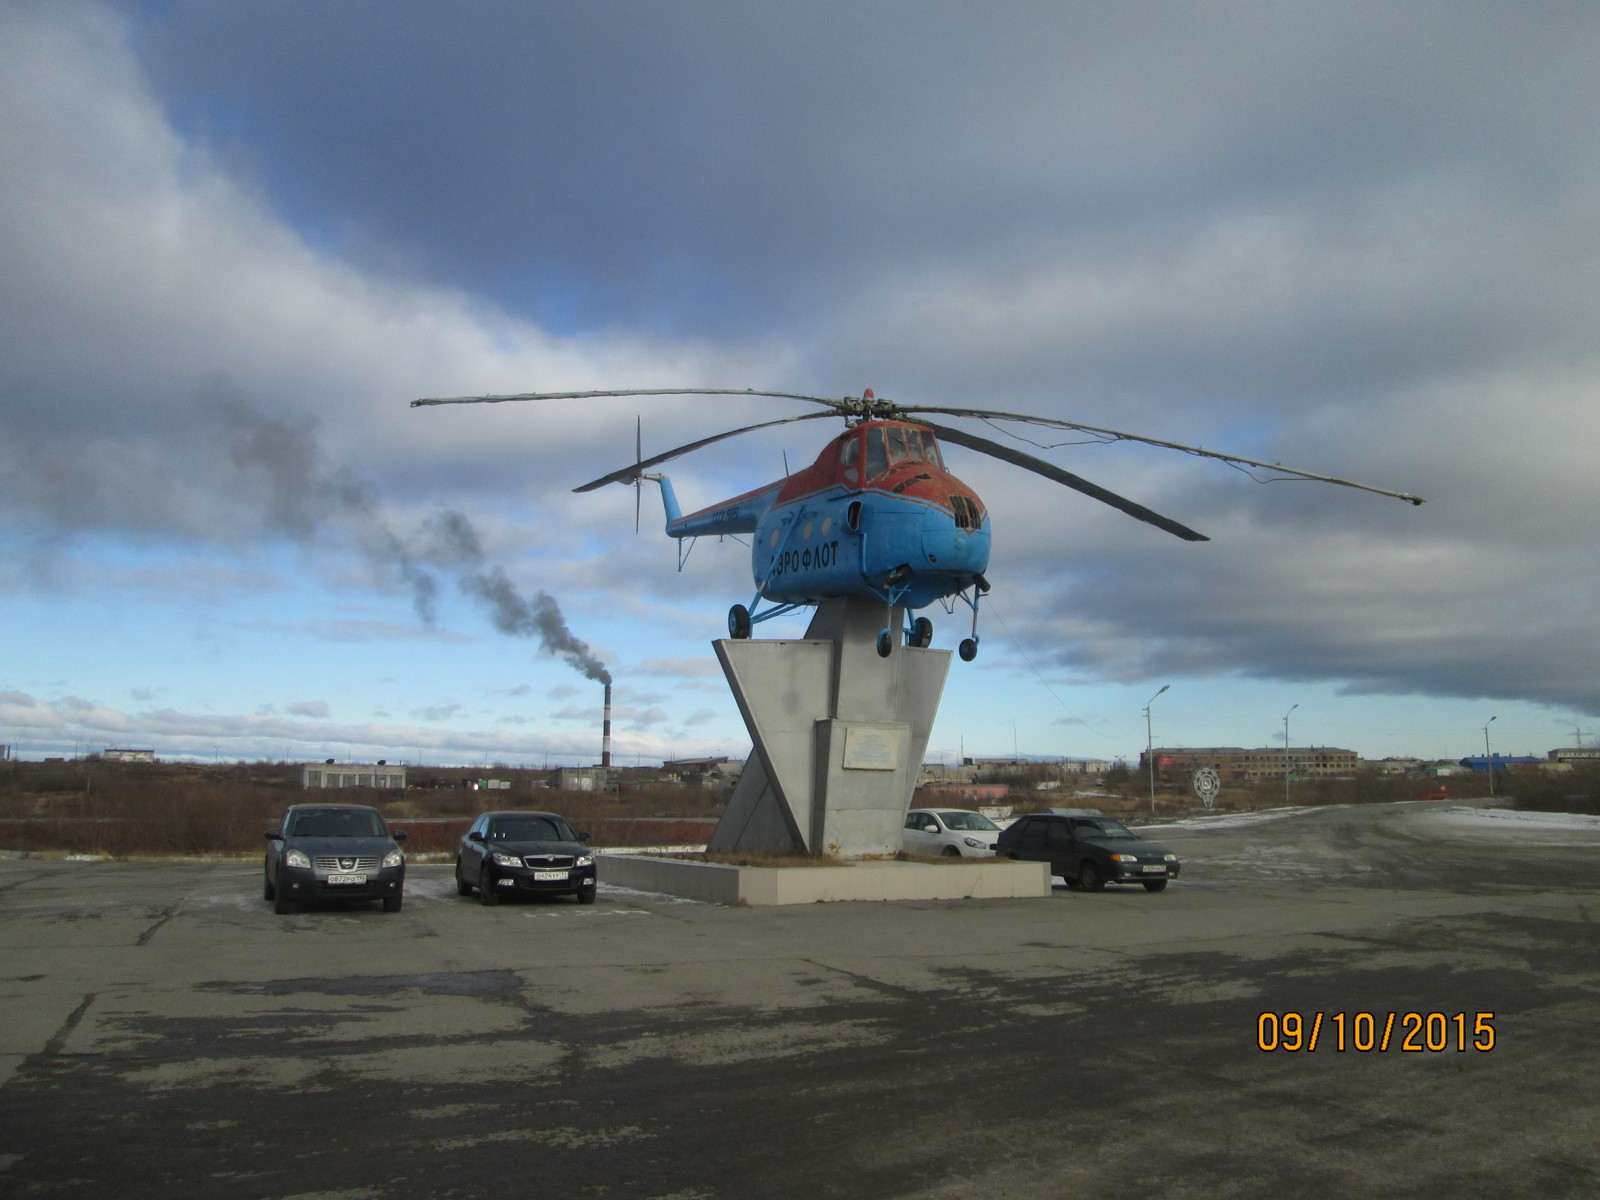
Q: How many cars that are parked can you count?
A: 4